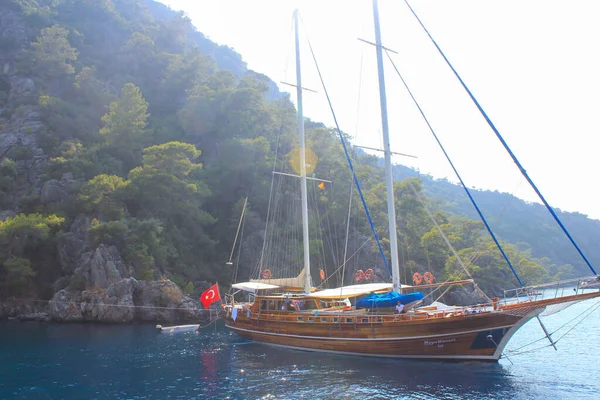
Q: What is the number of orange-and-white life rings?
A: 6